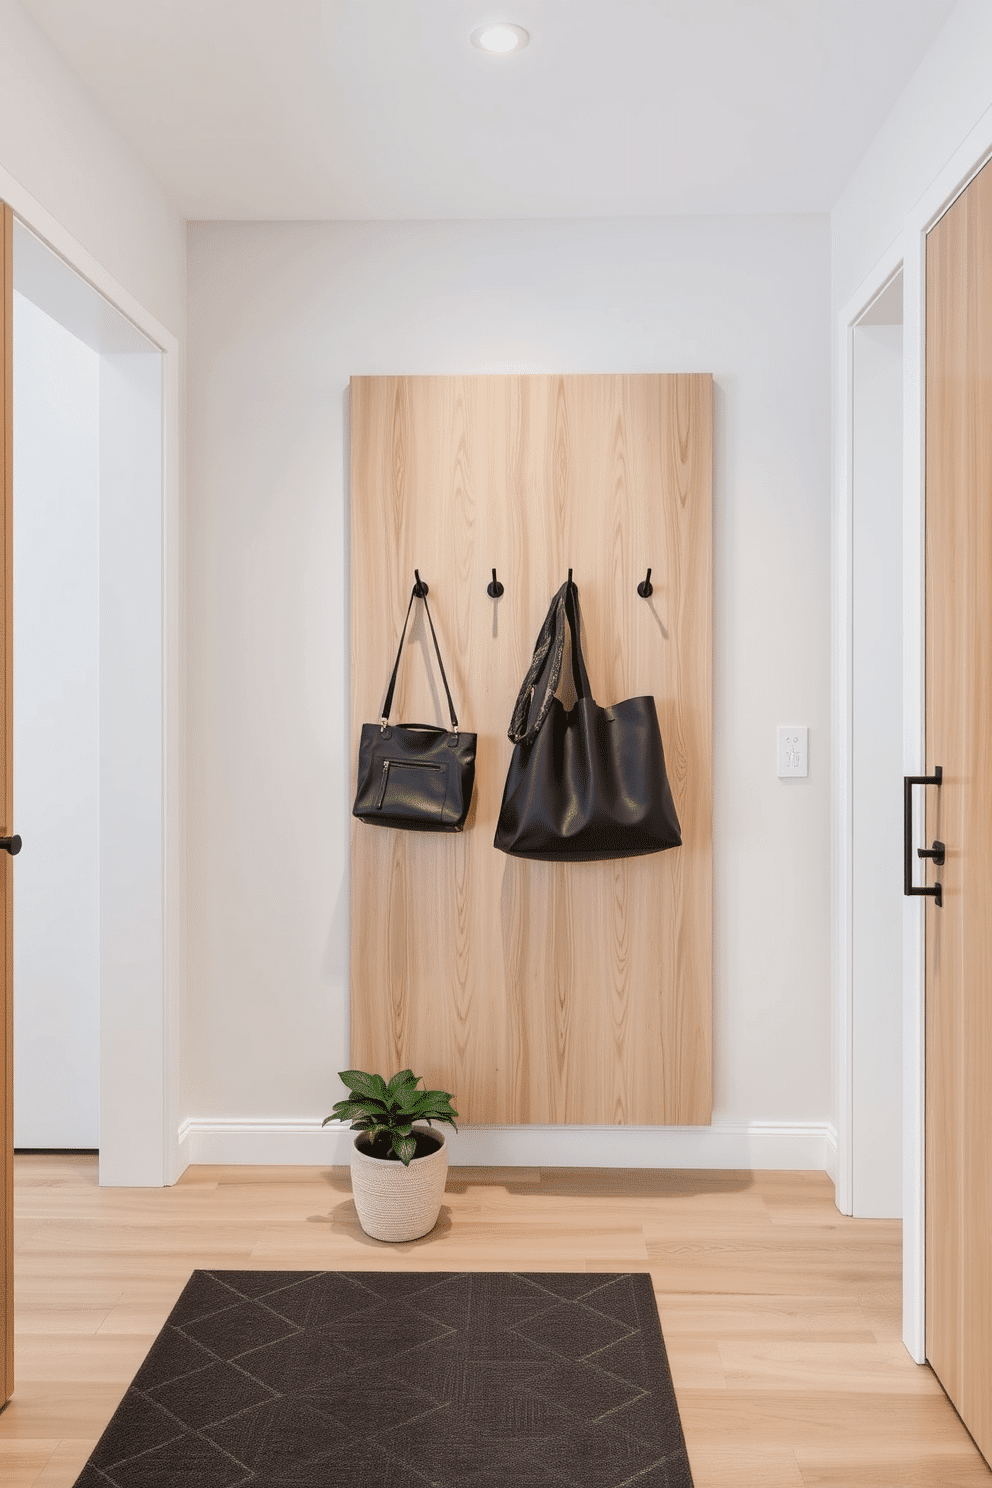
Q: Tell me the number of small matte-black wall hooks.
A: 4